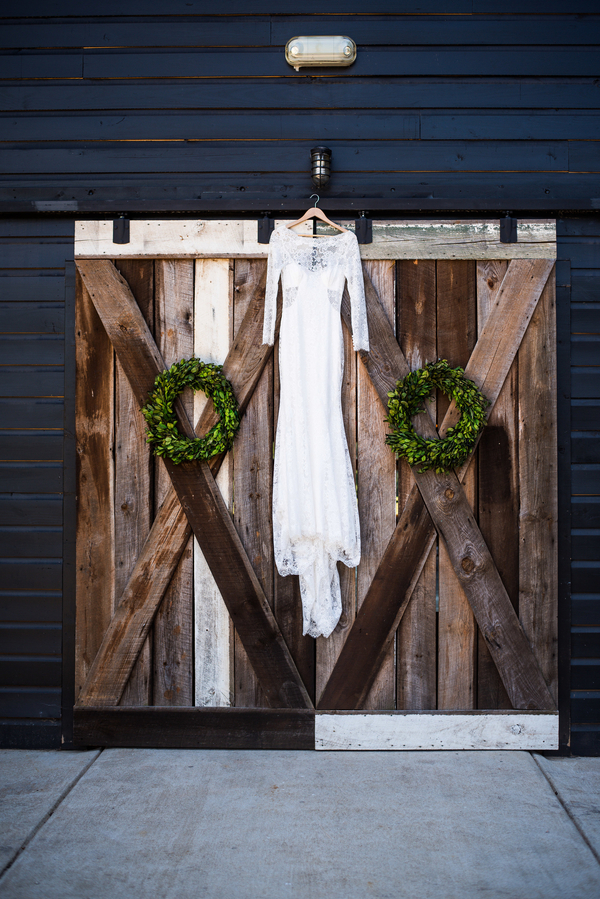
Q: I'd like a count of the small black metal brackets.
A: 4